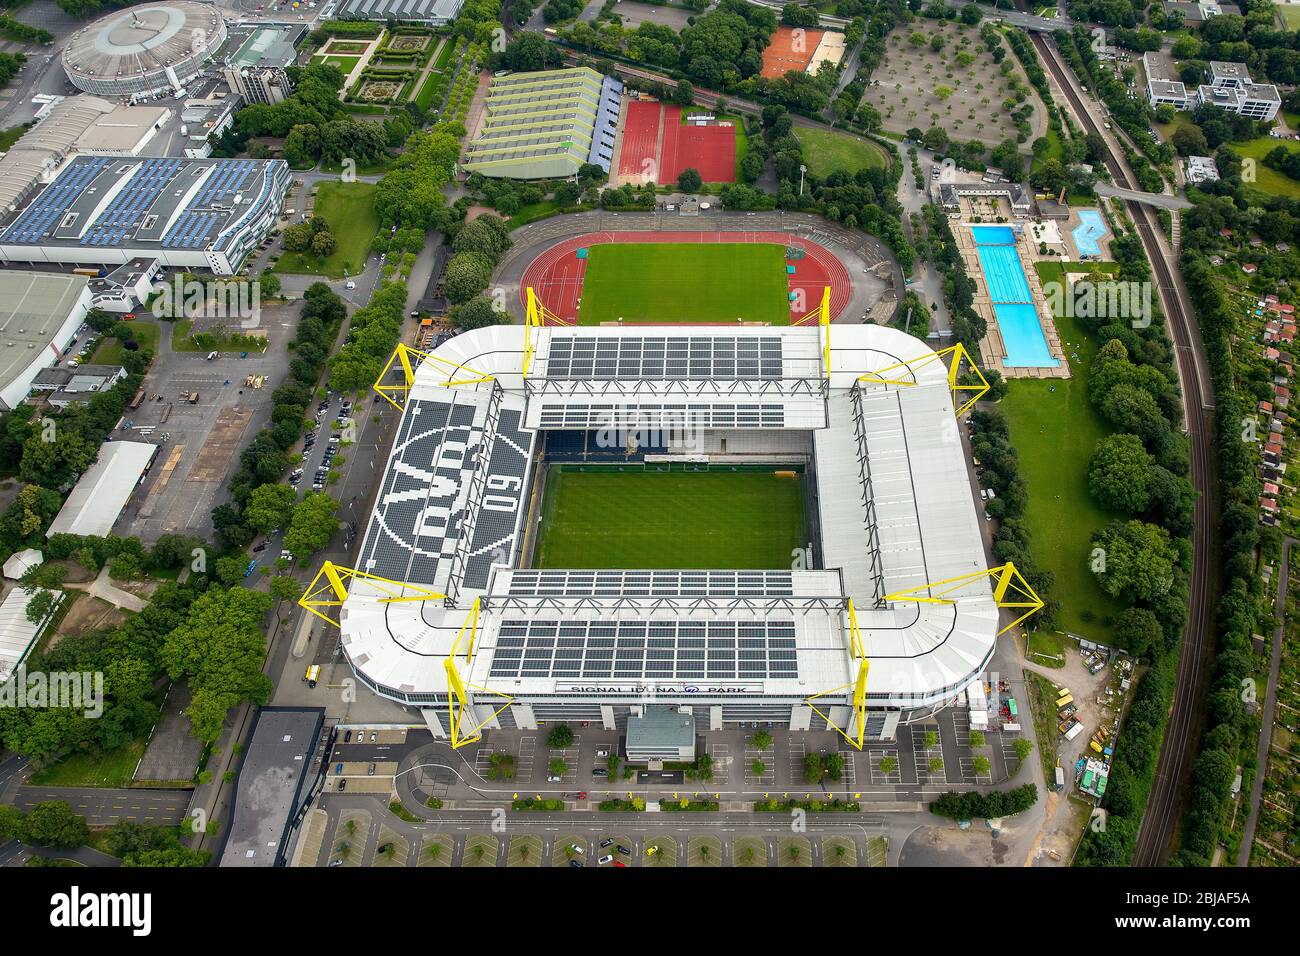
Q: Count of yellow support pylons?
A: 8